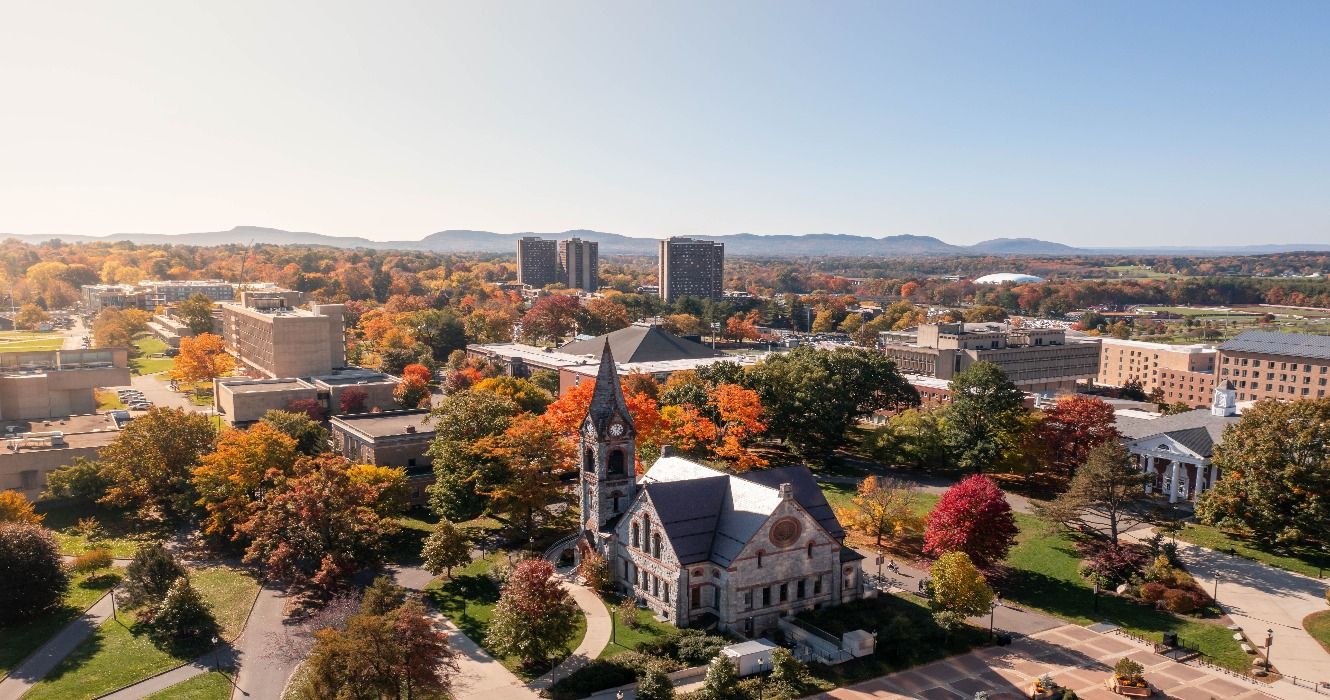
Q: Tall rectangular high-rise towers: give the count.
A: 3